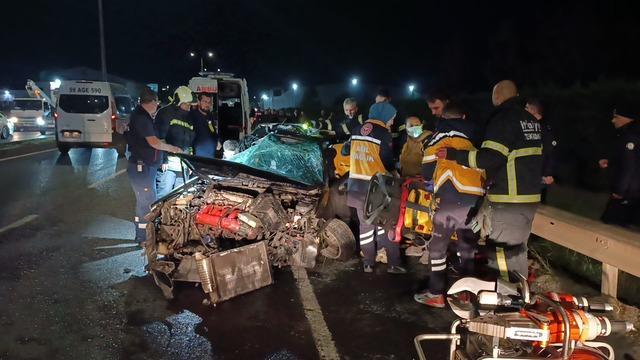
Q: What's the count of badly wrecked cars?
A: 1